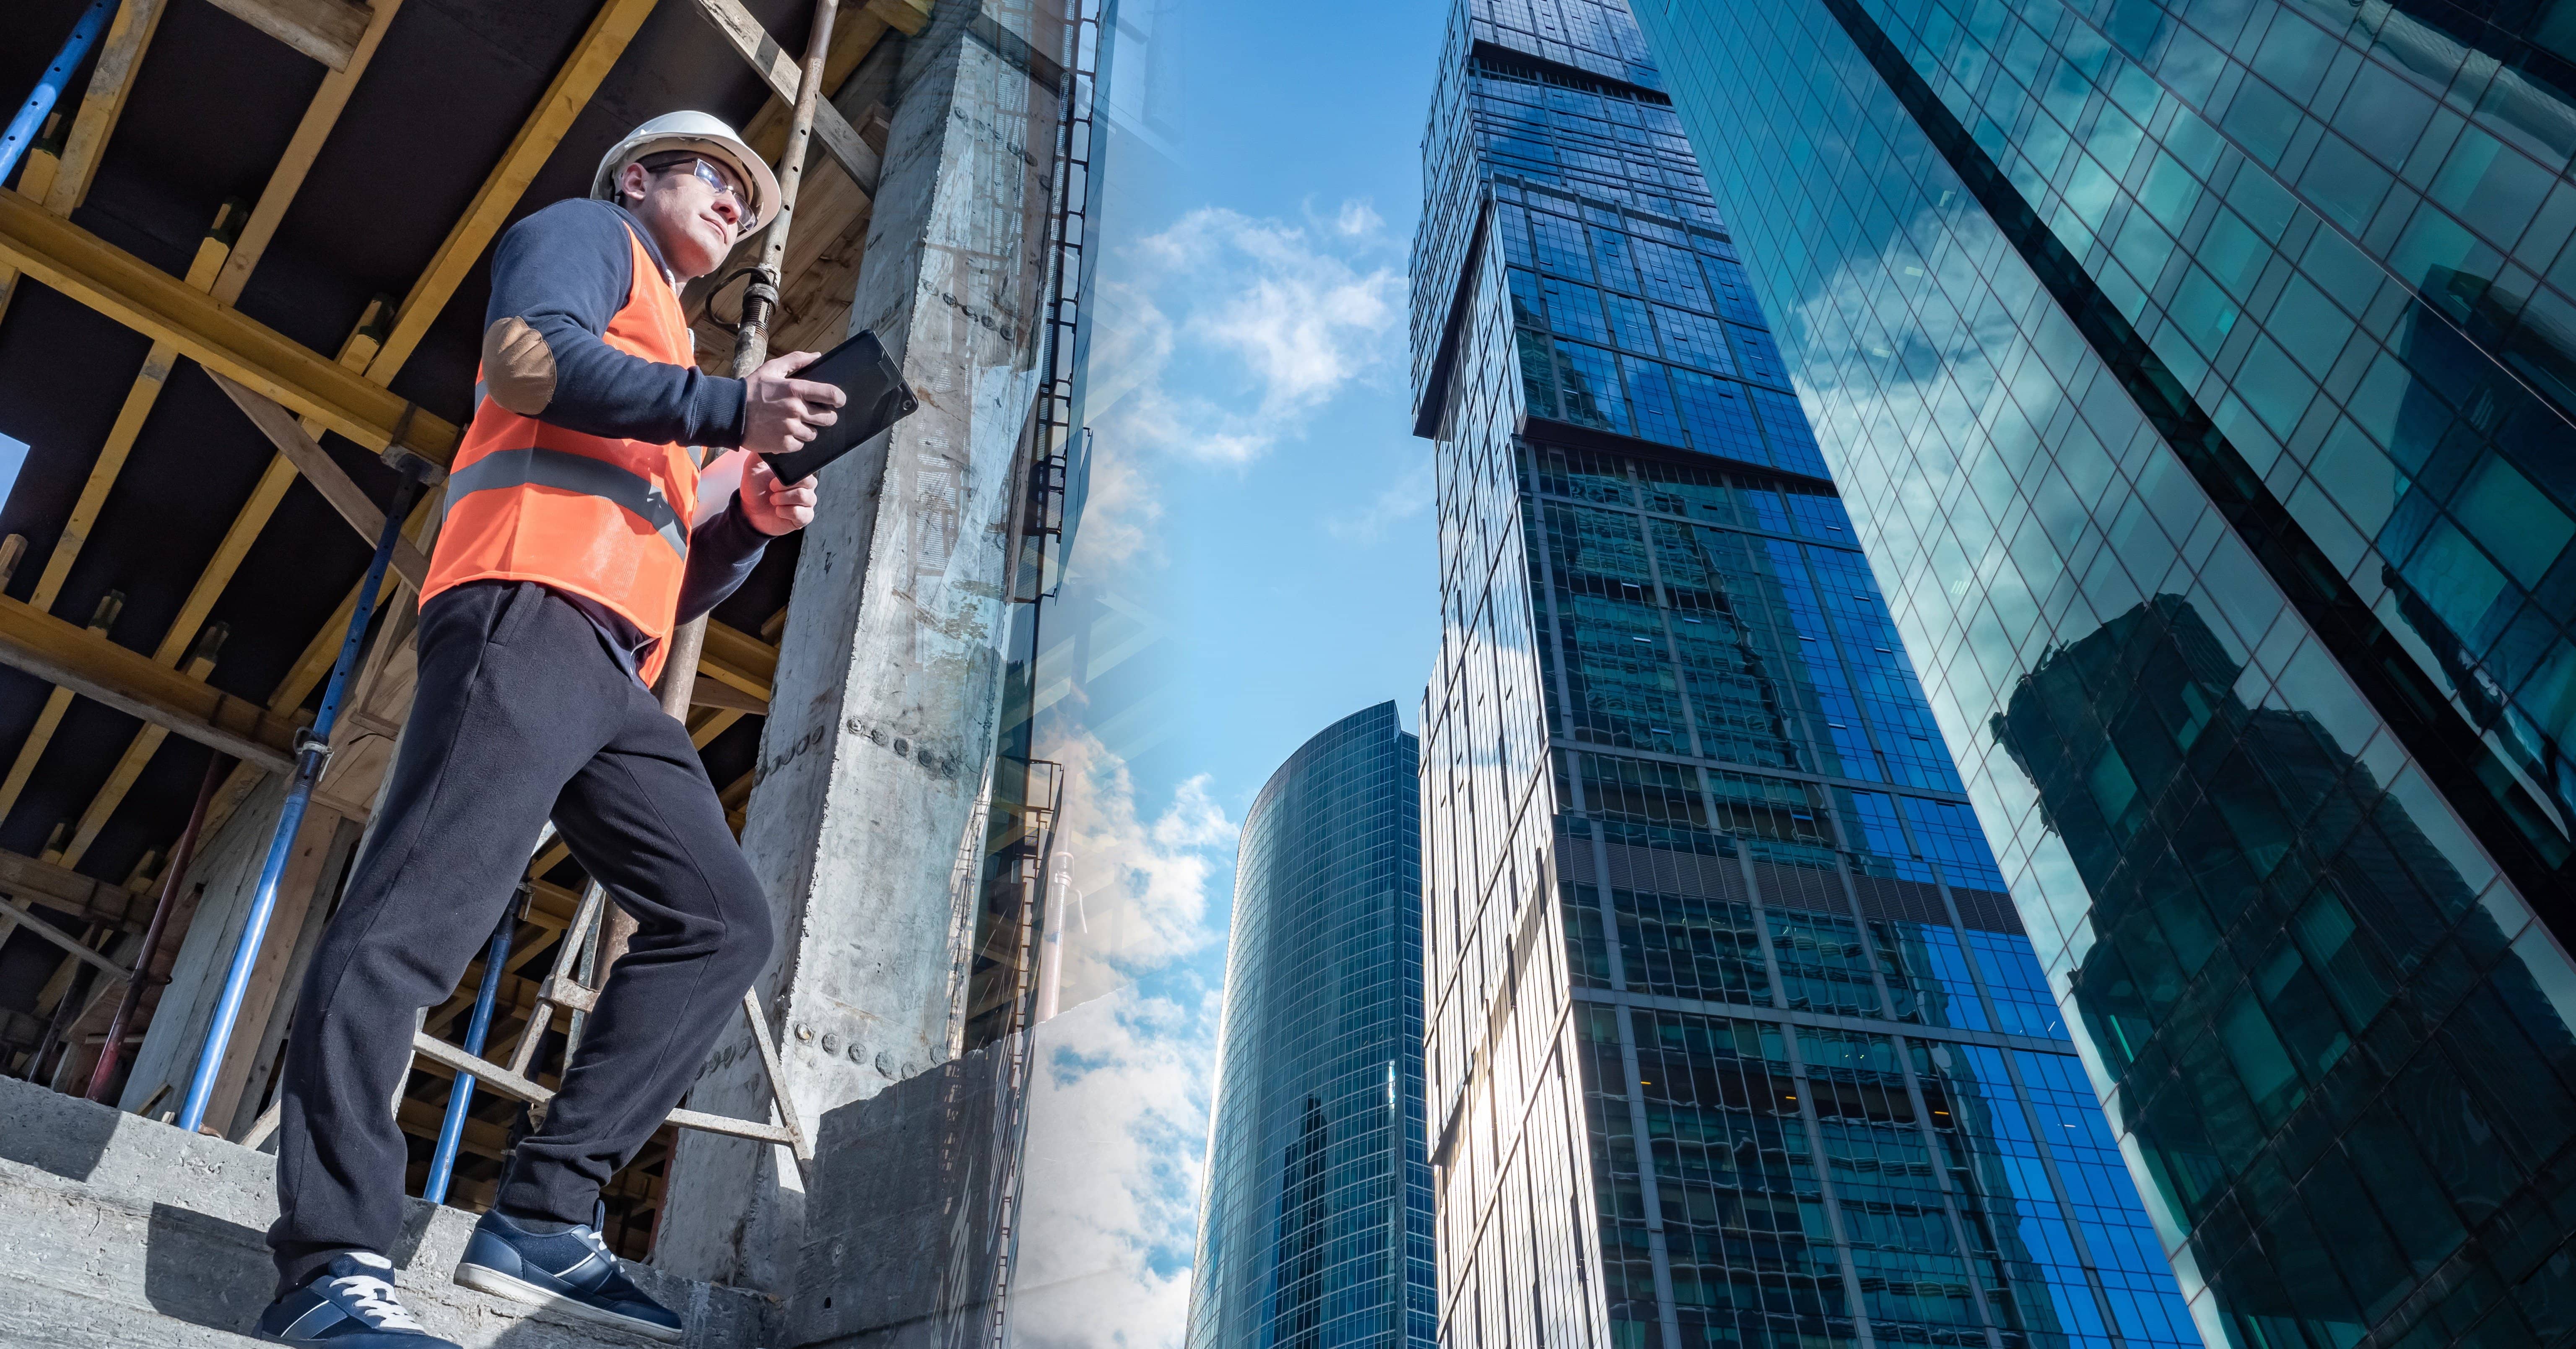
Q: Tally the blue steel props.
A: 3